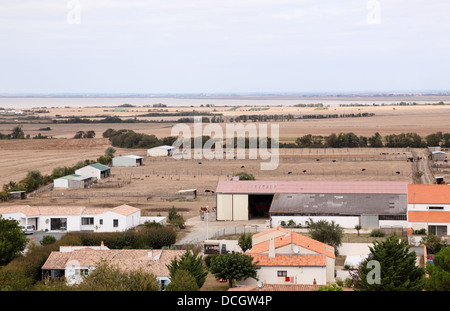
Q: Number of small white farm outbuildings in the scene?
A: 4